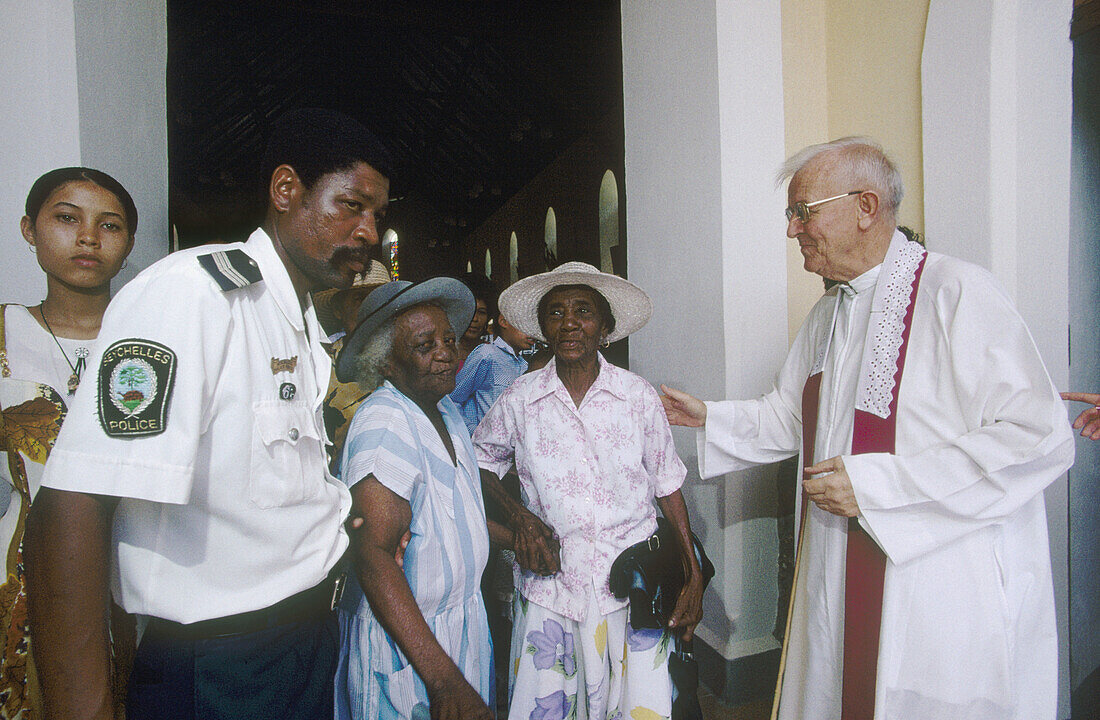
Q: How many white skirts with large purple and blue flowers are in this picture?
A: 1